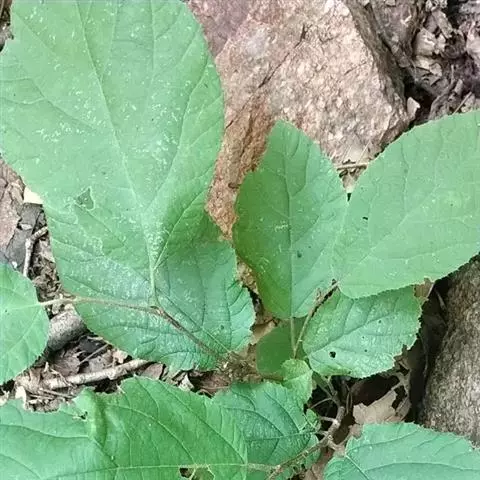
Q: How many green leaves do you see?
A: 11